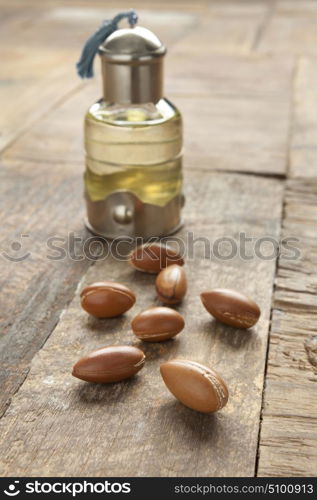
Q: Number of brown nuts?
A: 7